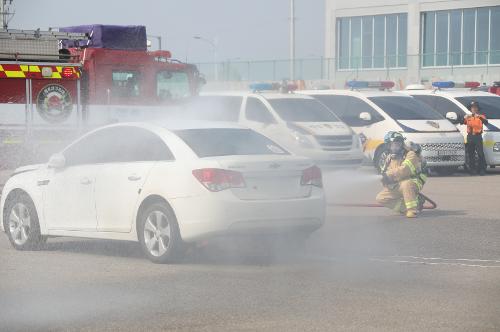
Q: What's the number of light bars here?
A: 3